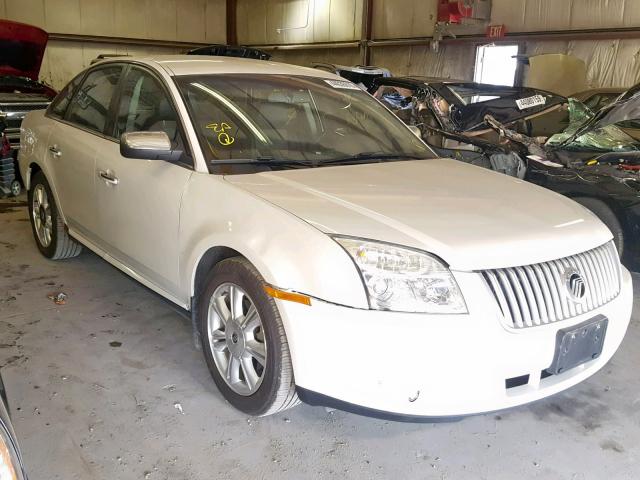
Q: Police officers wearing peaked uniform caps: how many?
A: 0